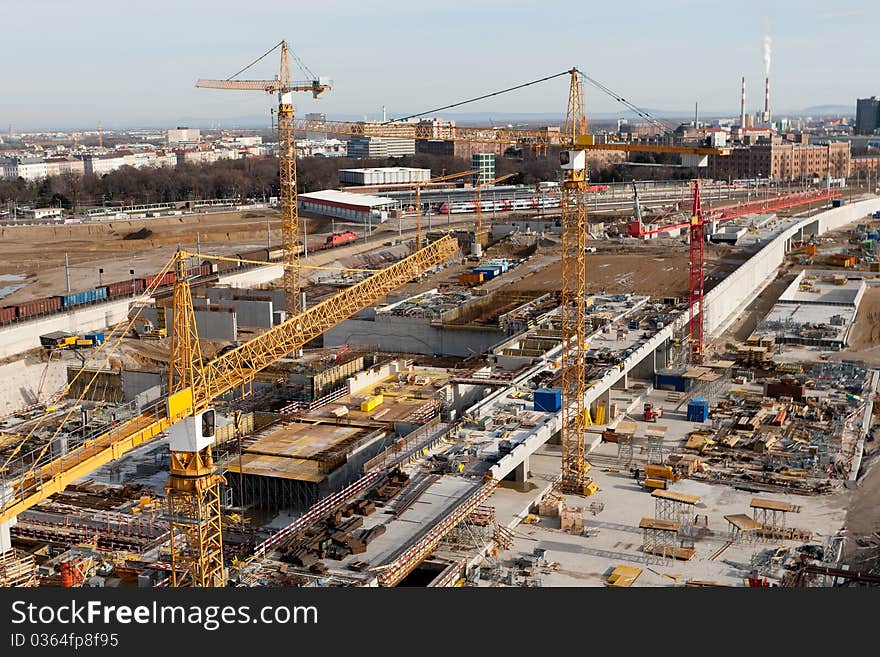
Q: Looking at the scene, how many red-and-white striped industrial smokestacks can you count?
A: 2